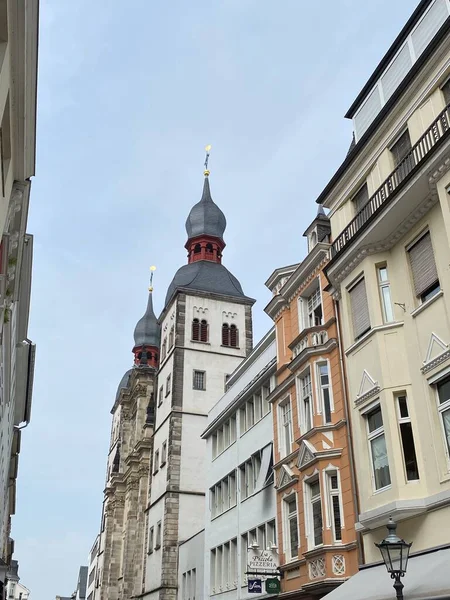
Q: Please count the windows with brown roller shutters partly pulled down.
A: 2